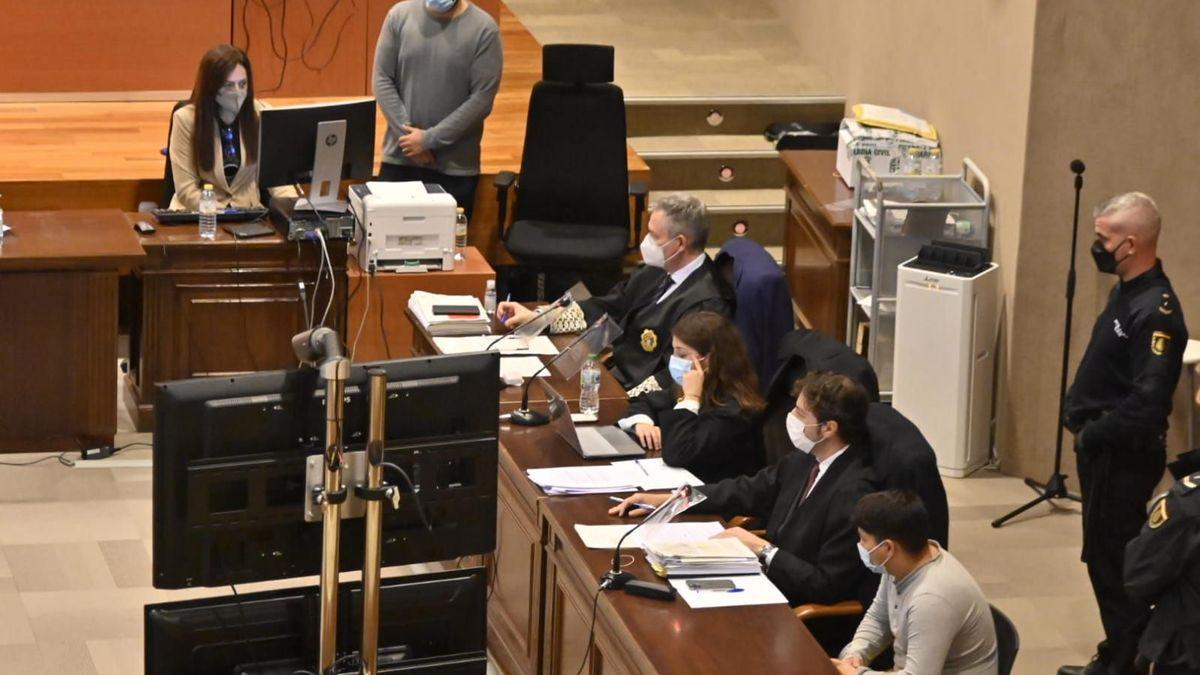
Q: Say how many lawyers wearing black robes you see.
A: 3